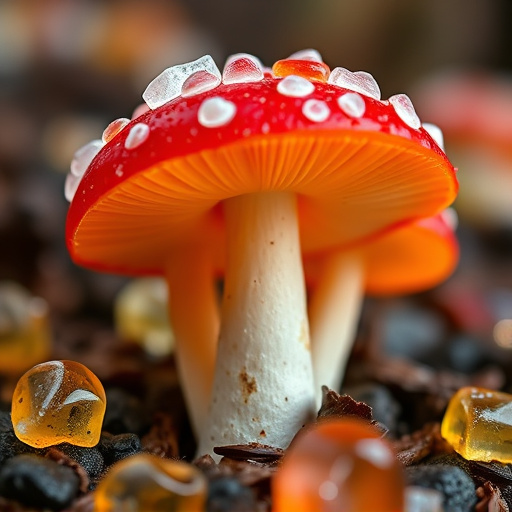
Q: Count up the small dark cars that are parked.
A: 0